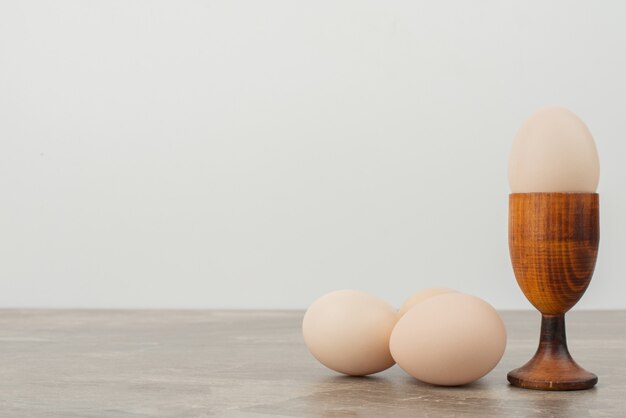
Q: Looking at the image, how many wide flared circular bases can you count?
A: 1